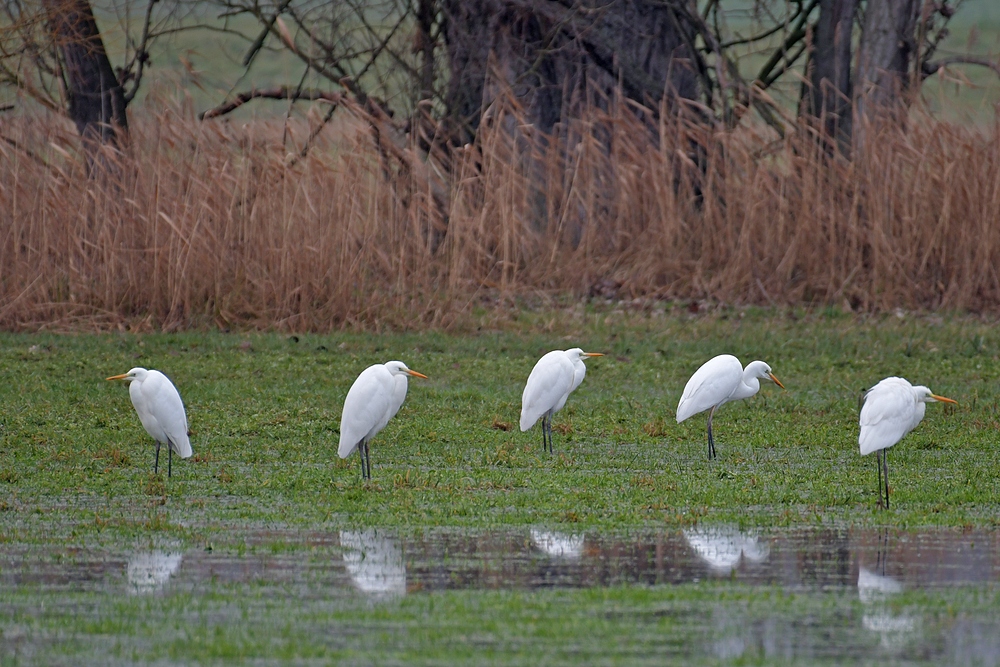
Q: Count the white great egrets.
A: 5